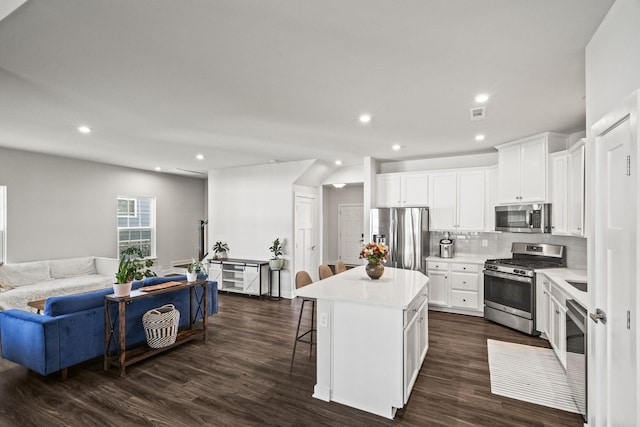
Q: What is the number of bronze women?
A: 0